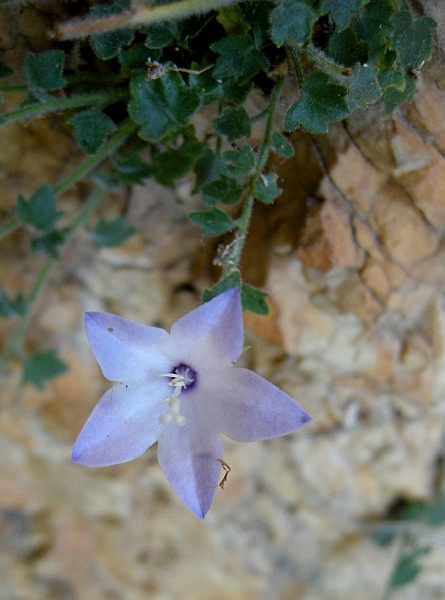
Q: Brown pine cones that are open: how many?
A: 0